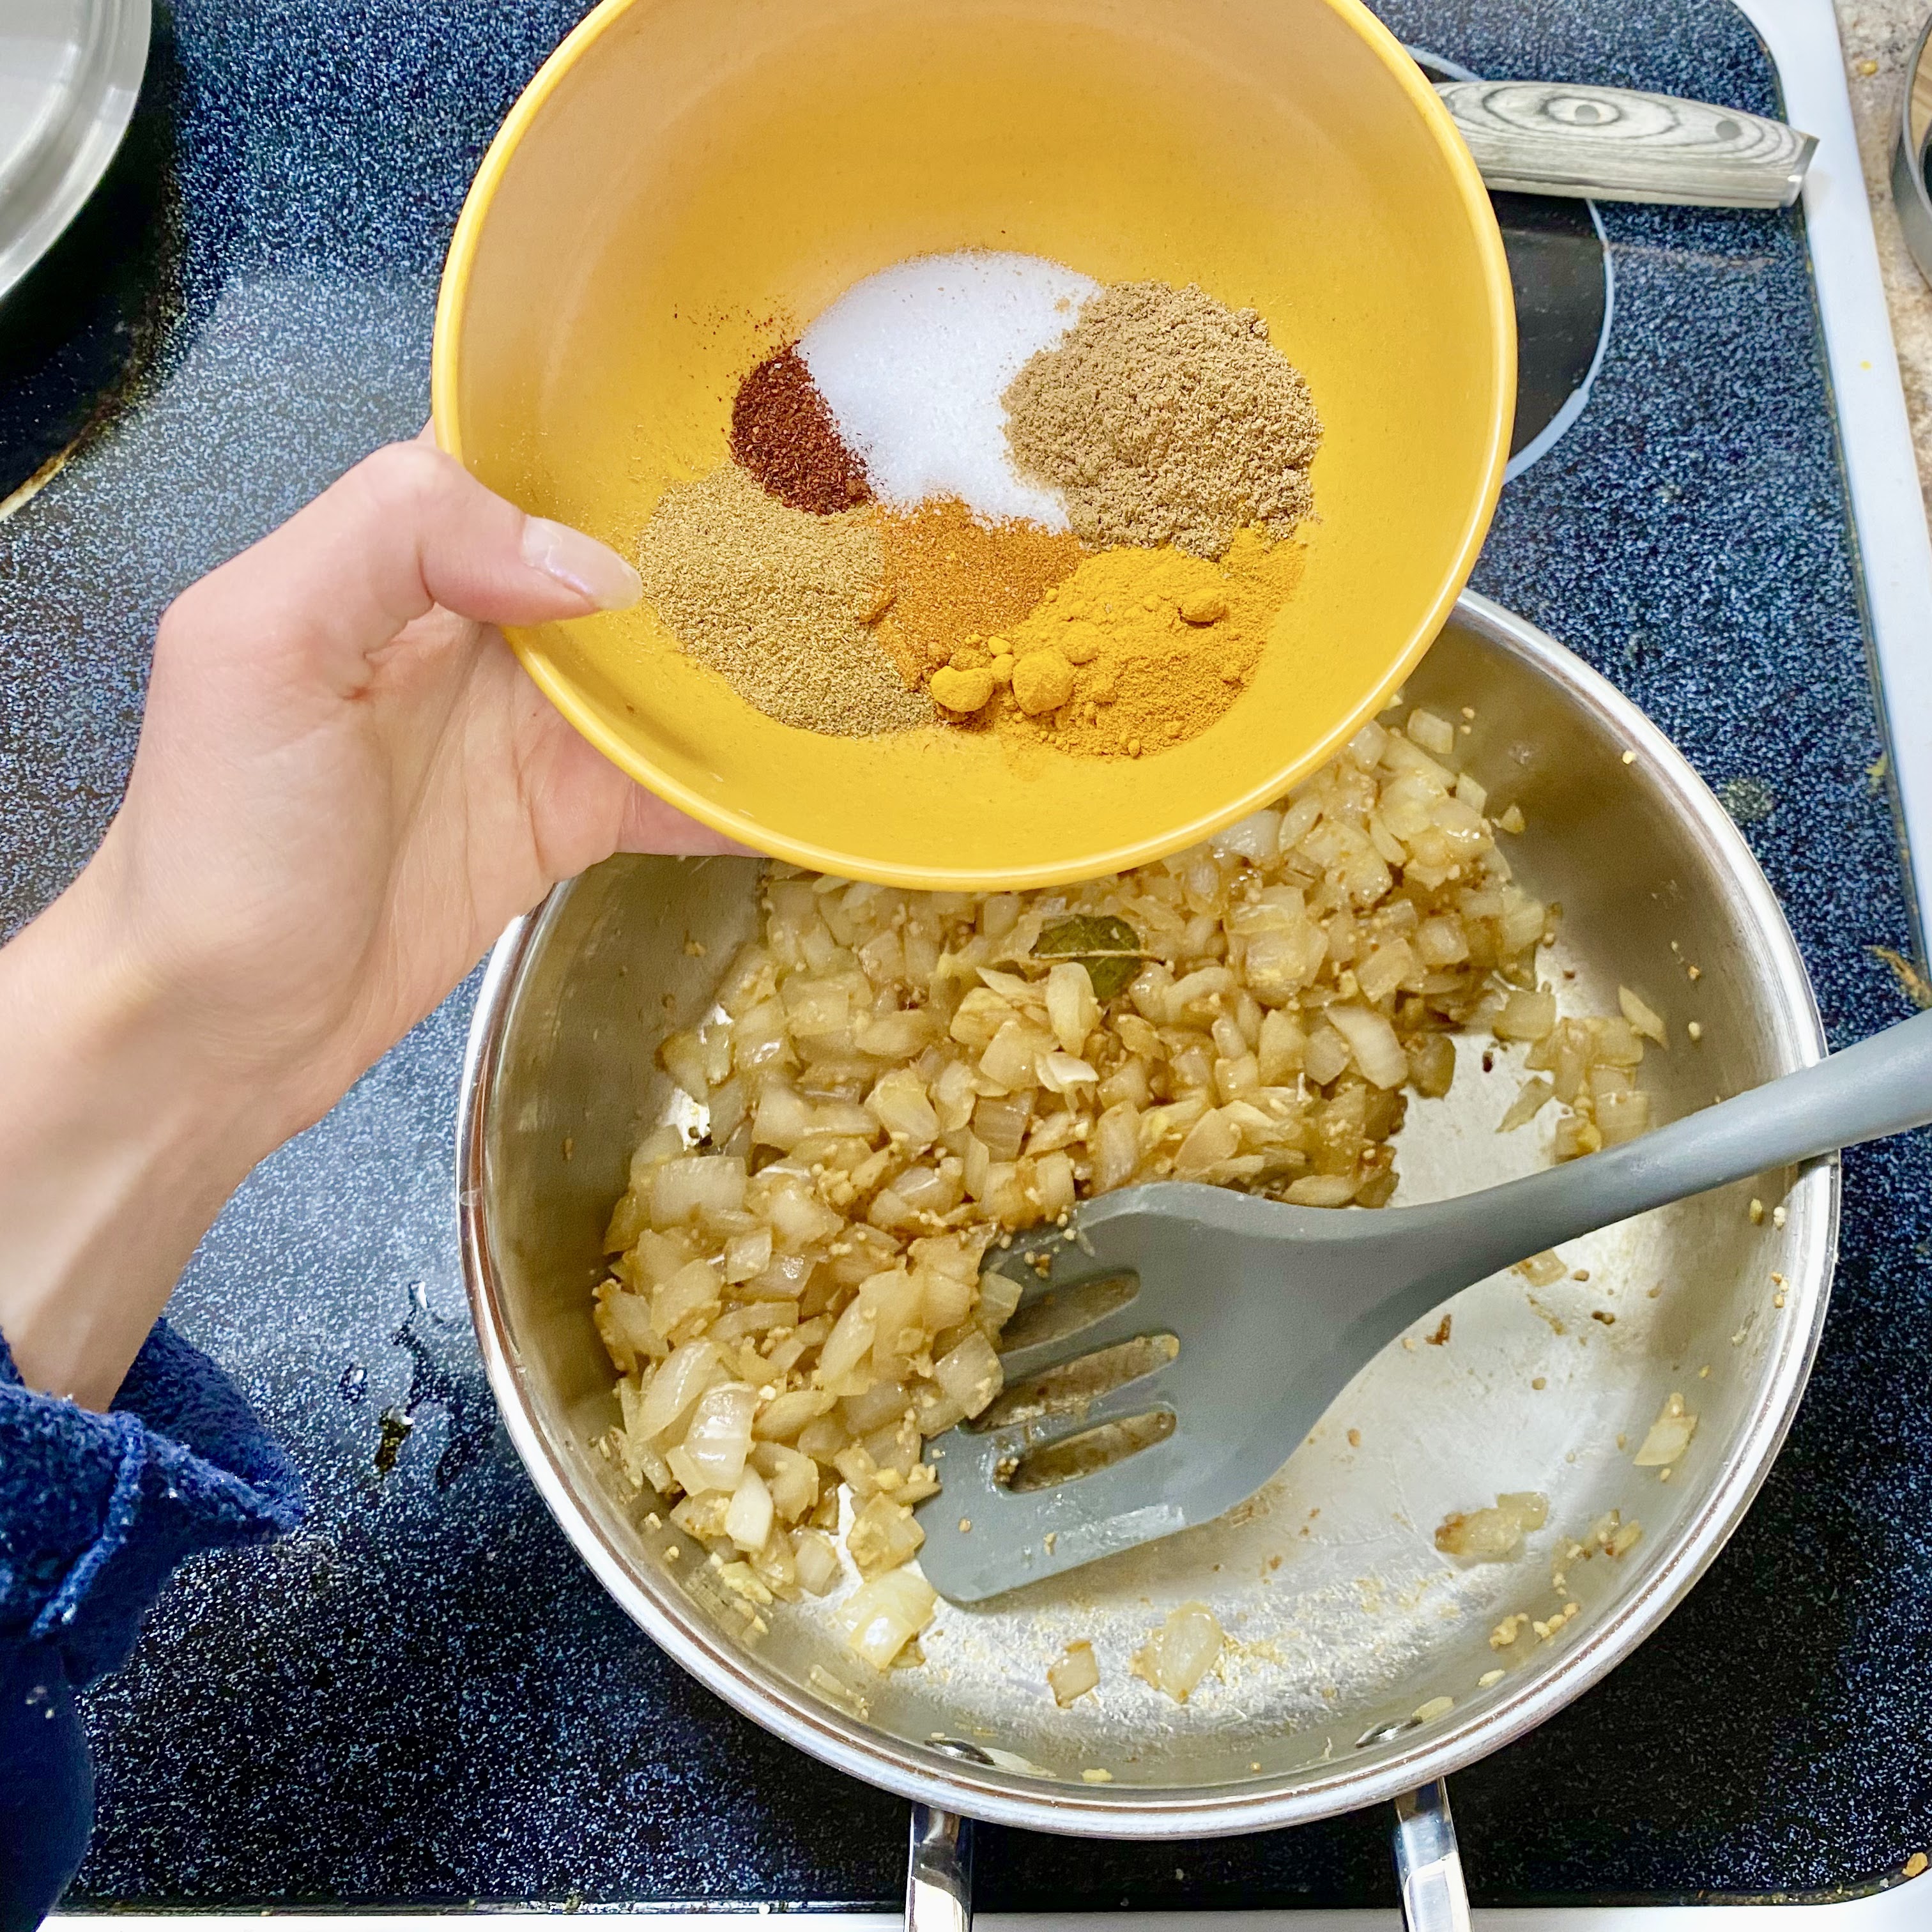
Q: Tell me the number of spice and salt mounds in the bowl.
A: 6